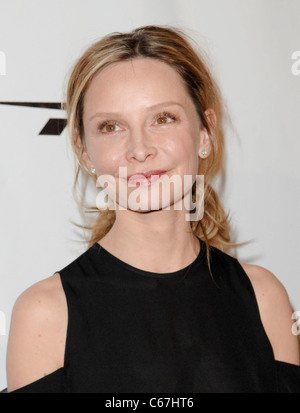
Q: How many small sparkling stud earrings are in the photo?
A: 2